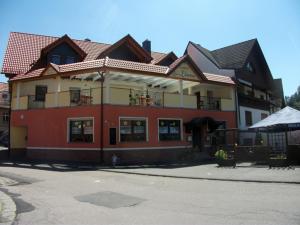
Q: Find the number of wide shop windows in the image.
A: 3